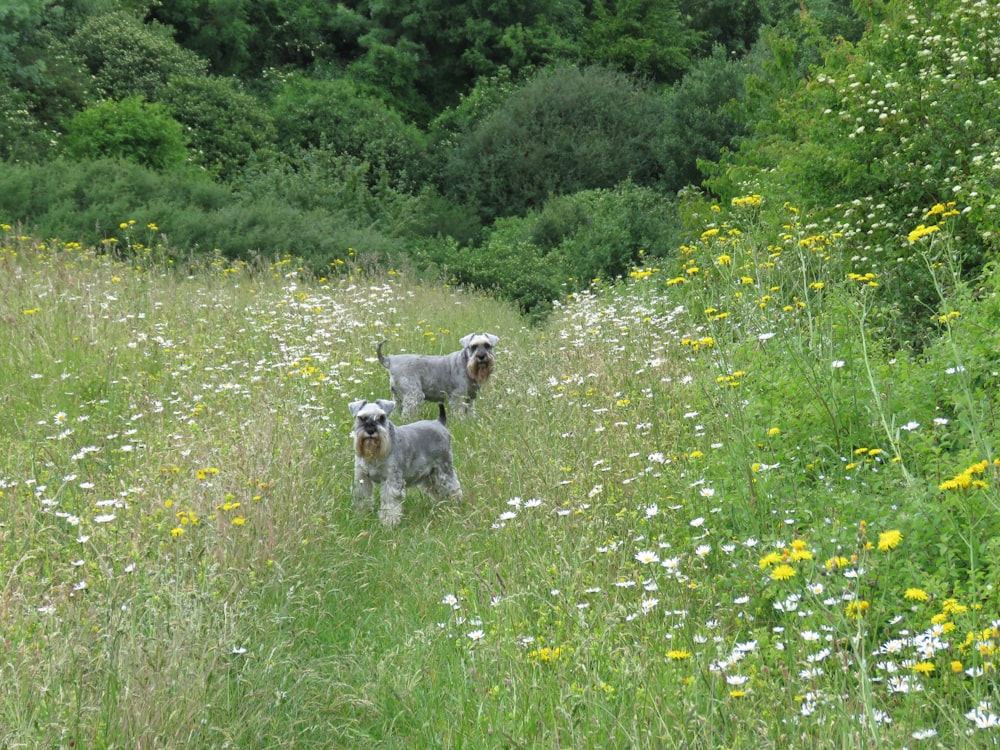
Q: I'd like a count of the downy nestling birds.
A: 0